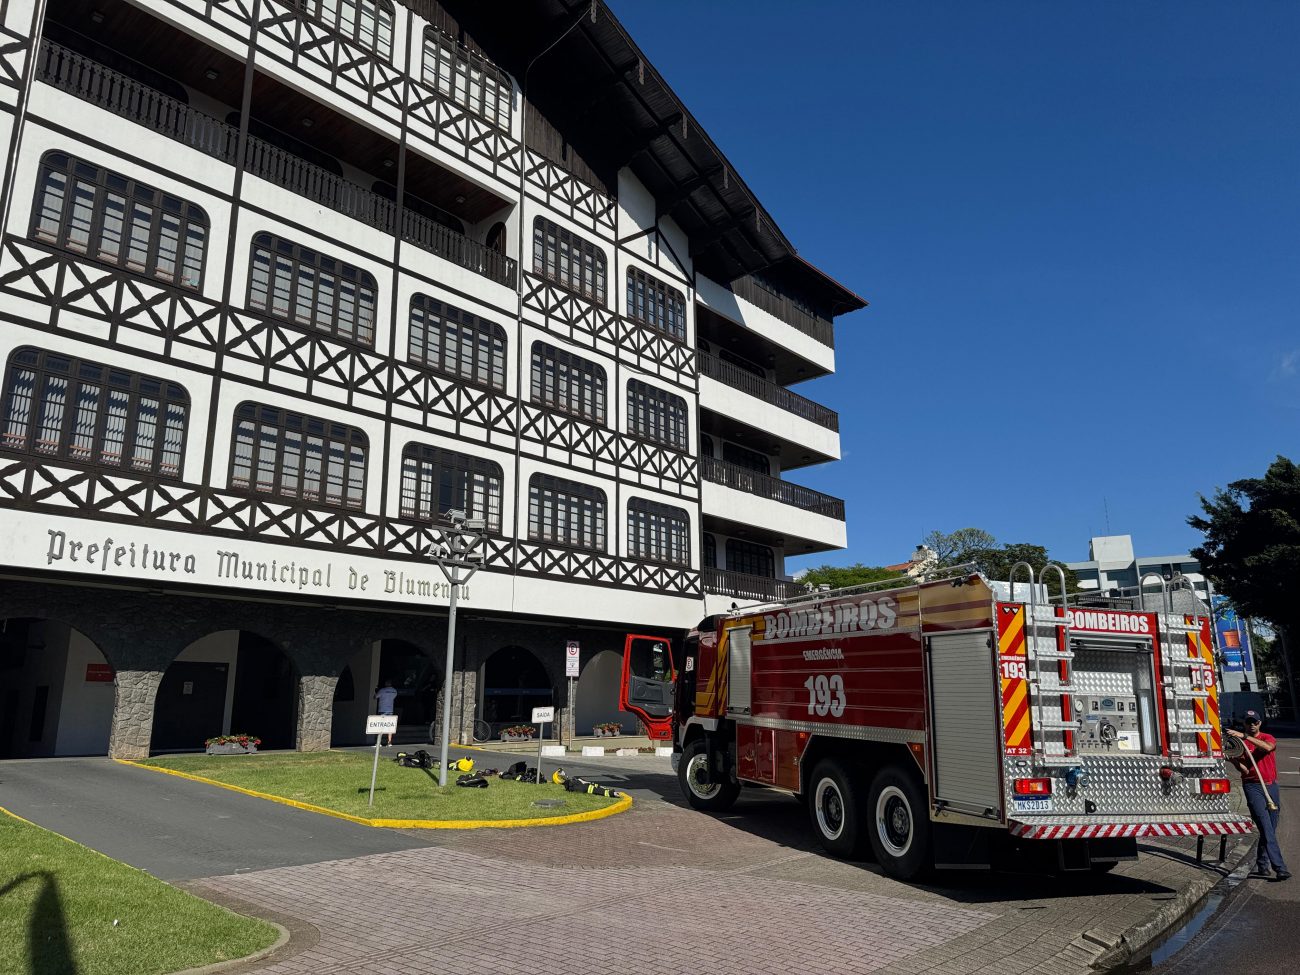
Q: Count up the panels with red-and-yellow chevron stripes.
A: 2